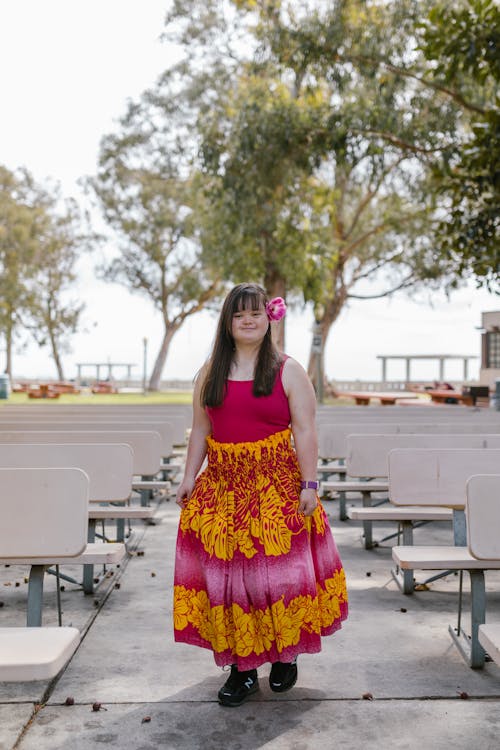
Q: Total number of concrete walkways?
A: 1